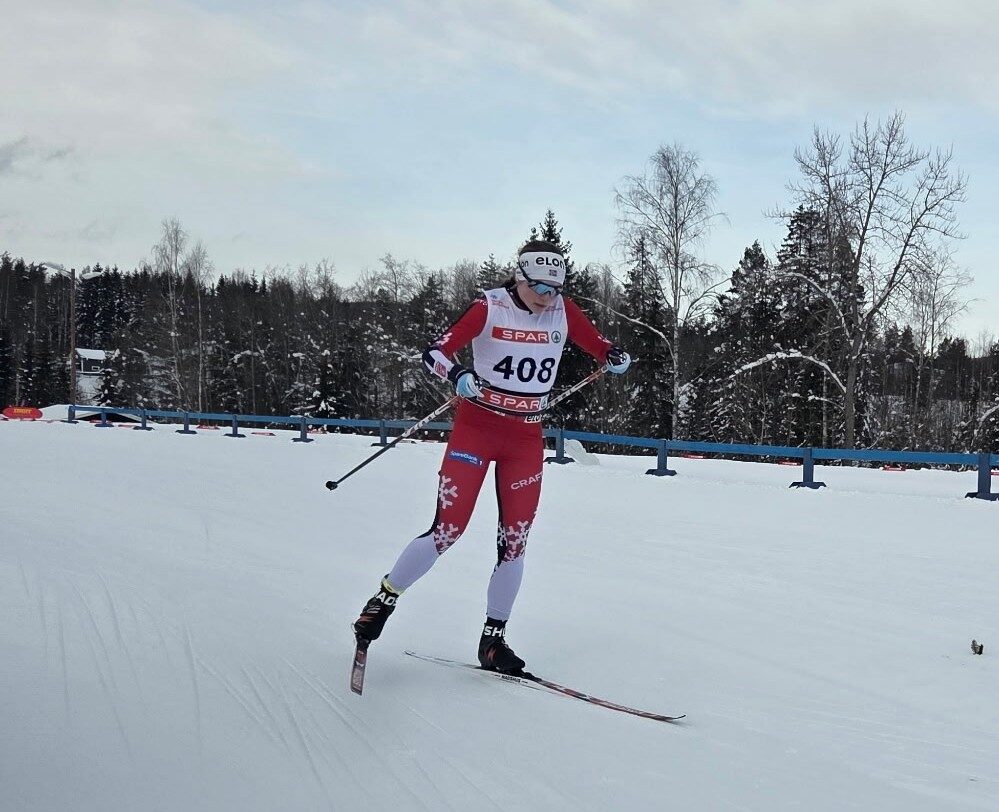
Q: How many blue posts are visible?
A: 11